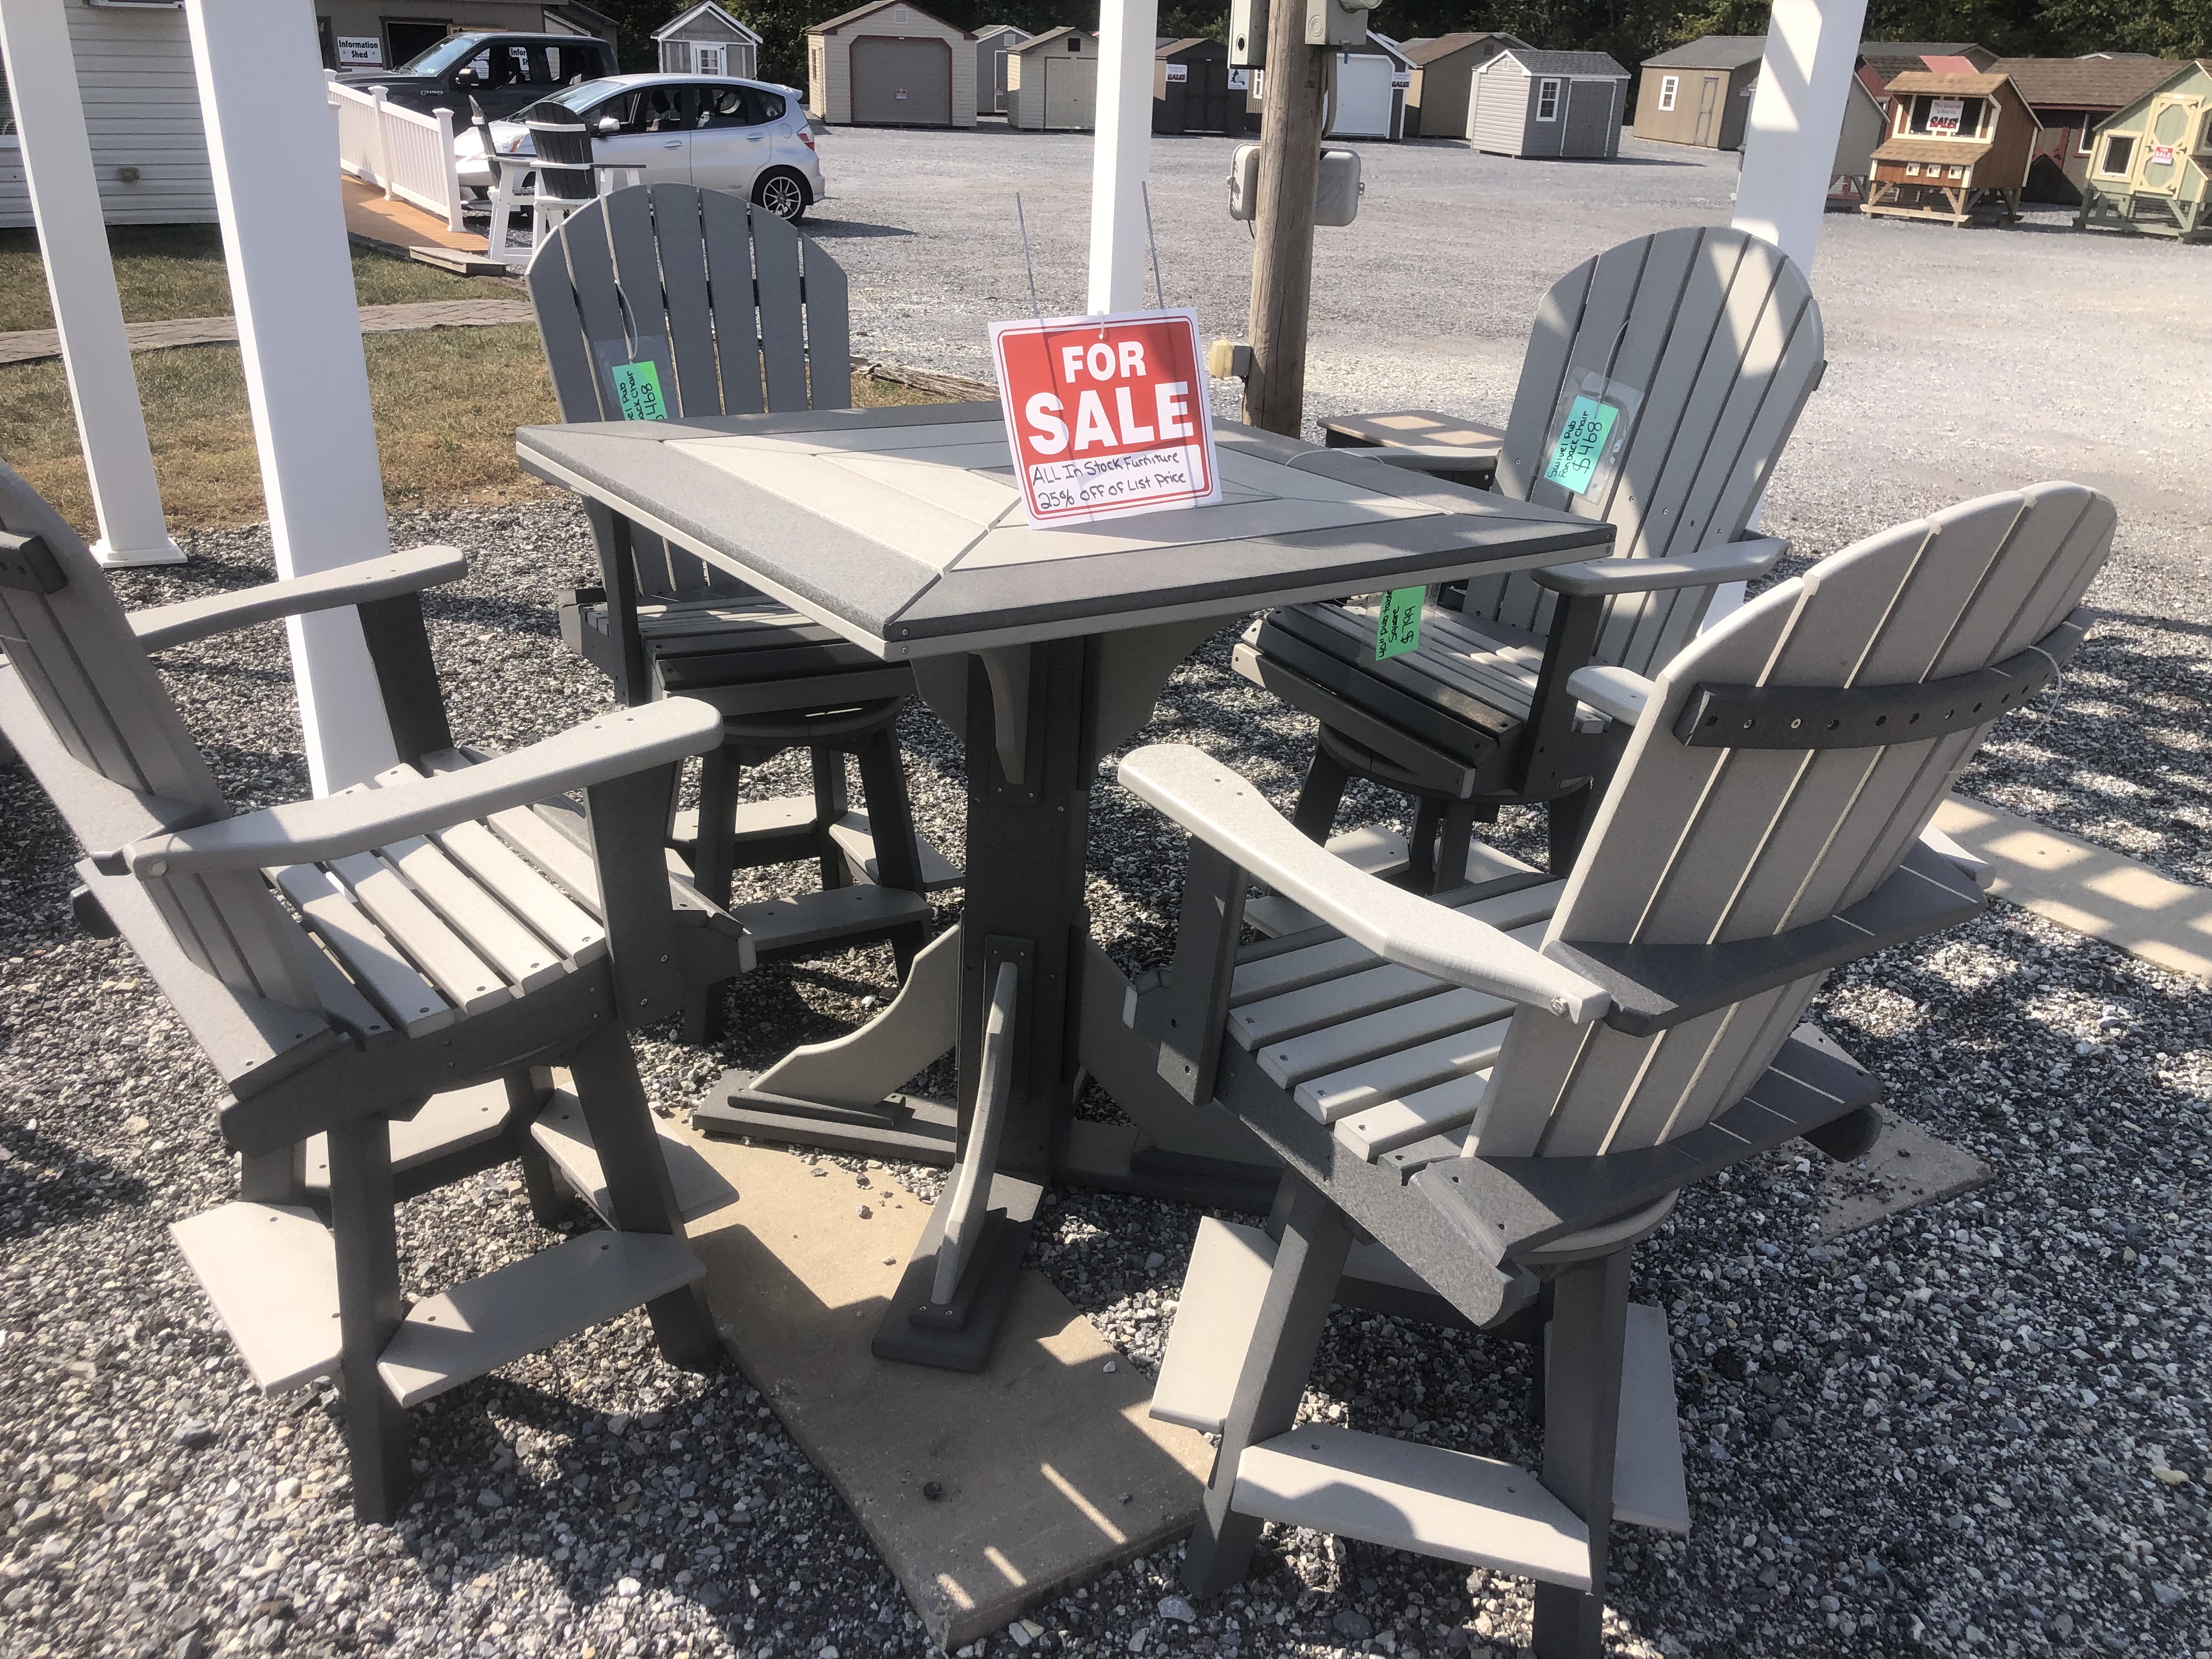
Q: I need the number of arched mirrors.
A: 0